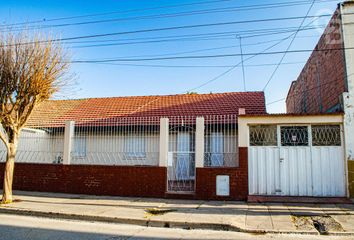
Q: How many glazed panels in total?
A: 3